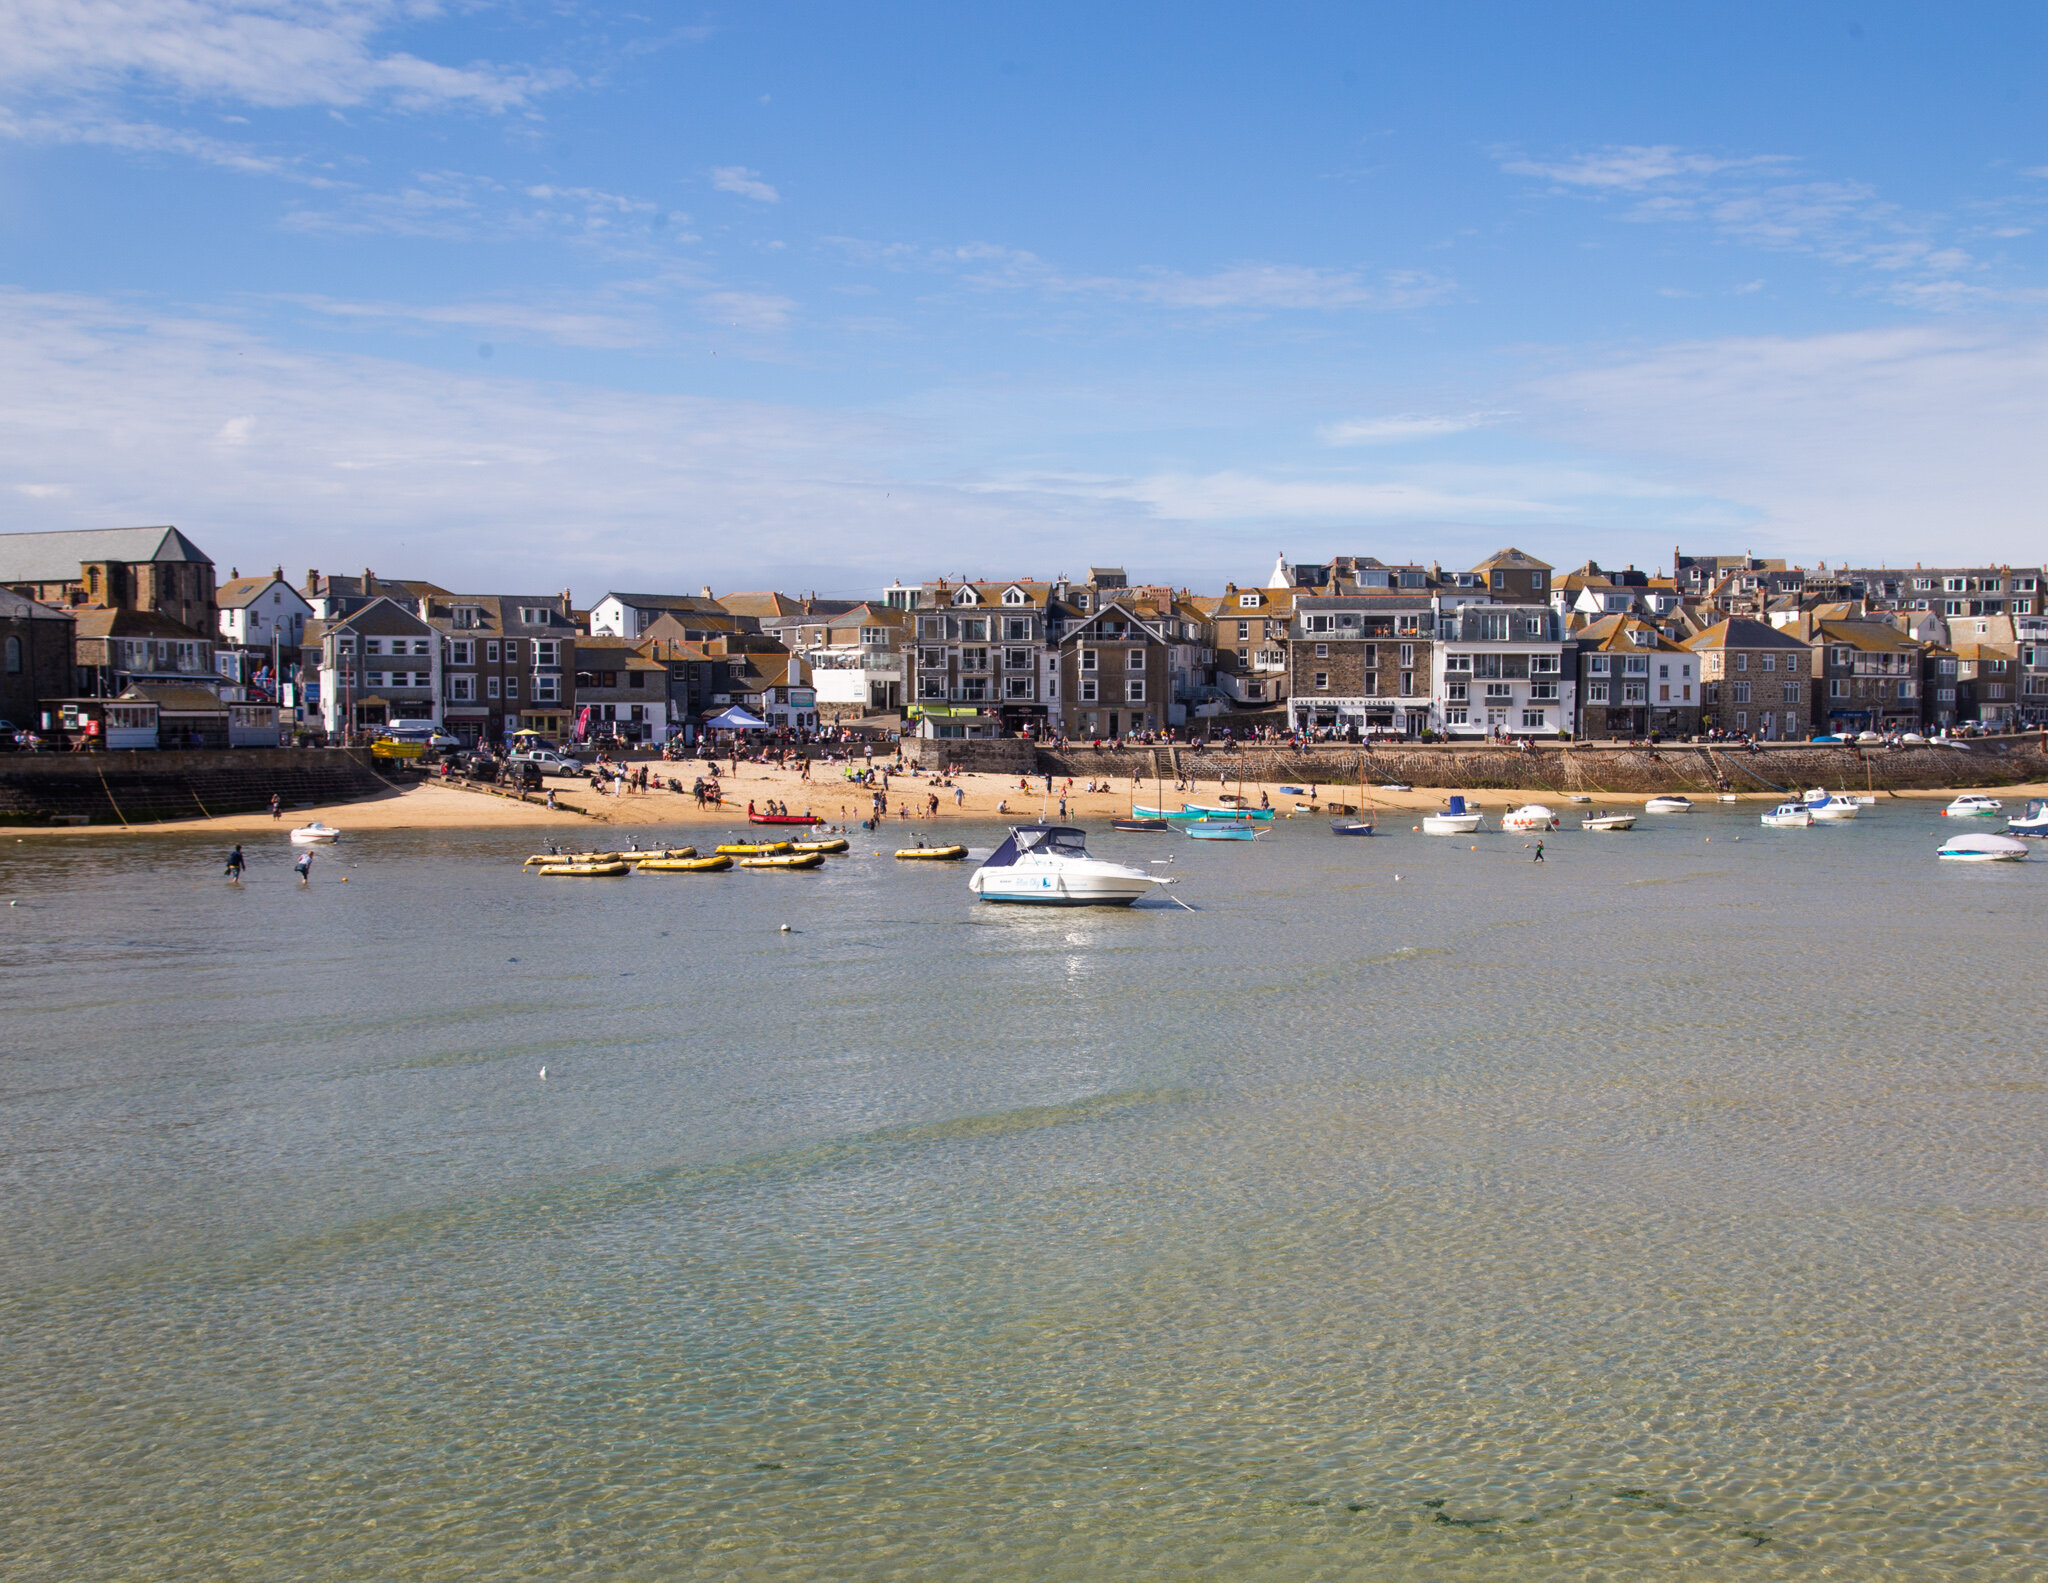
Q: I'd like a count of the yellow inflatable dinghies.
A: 8